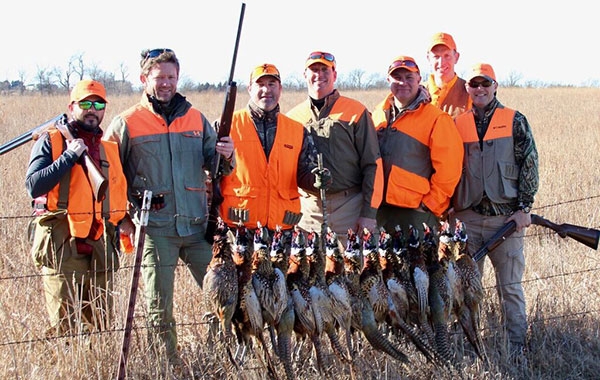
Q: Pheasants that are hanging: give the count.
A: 15